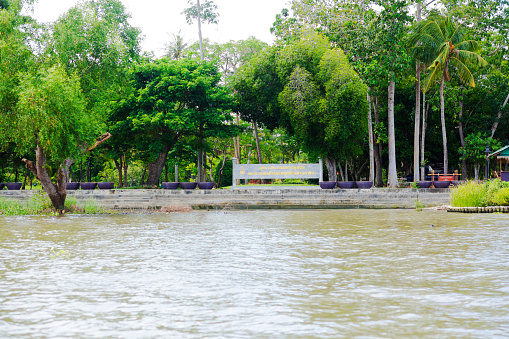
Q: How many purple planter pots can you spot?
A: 14